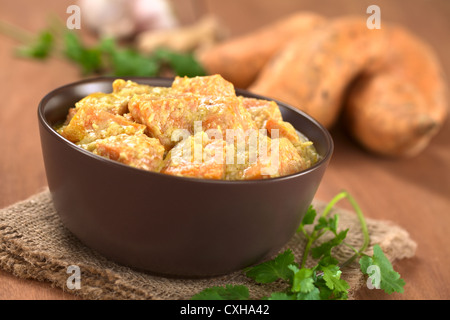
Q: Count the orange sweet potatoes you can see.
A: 2